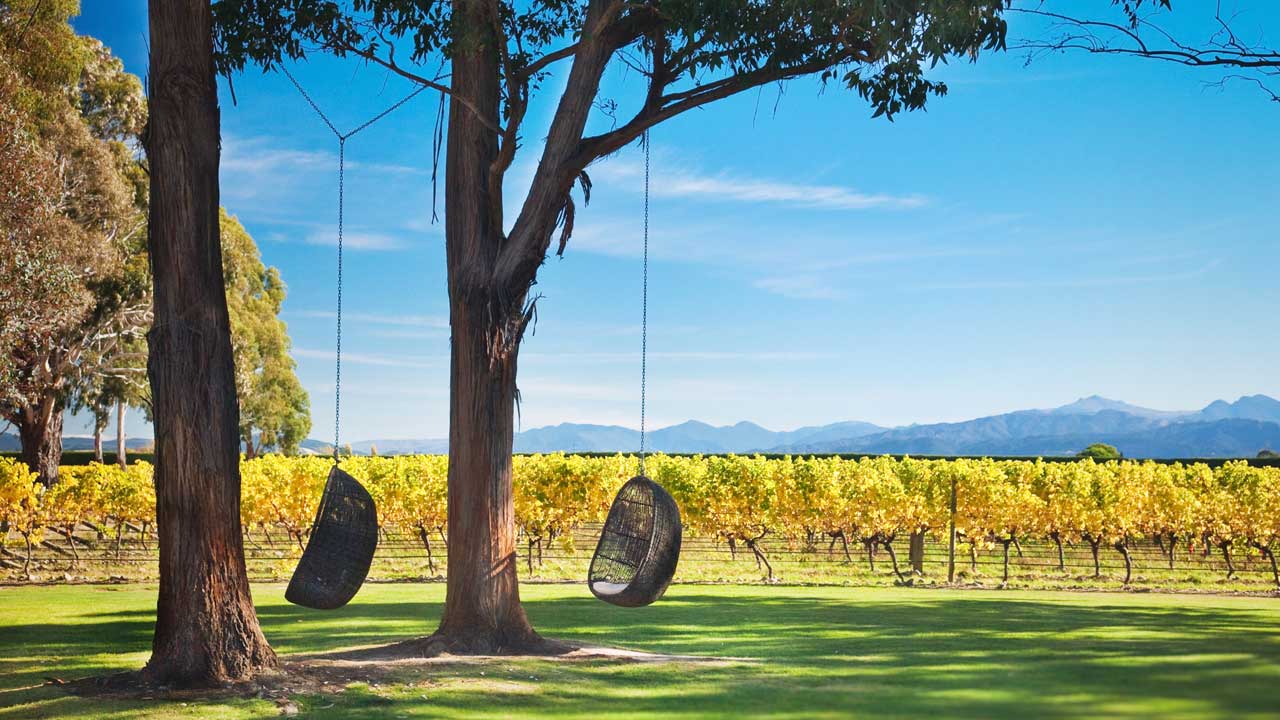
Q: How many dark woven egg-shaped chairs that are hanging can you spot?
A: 2